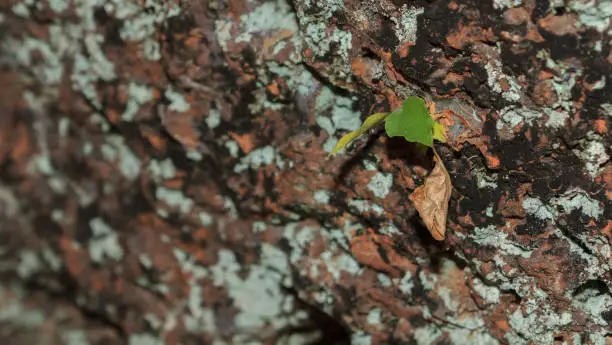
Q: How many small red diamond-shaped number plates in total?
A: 0